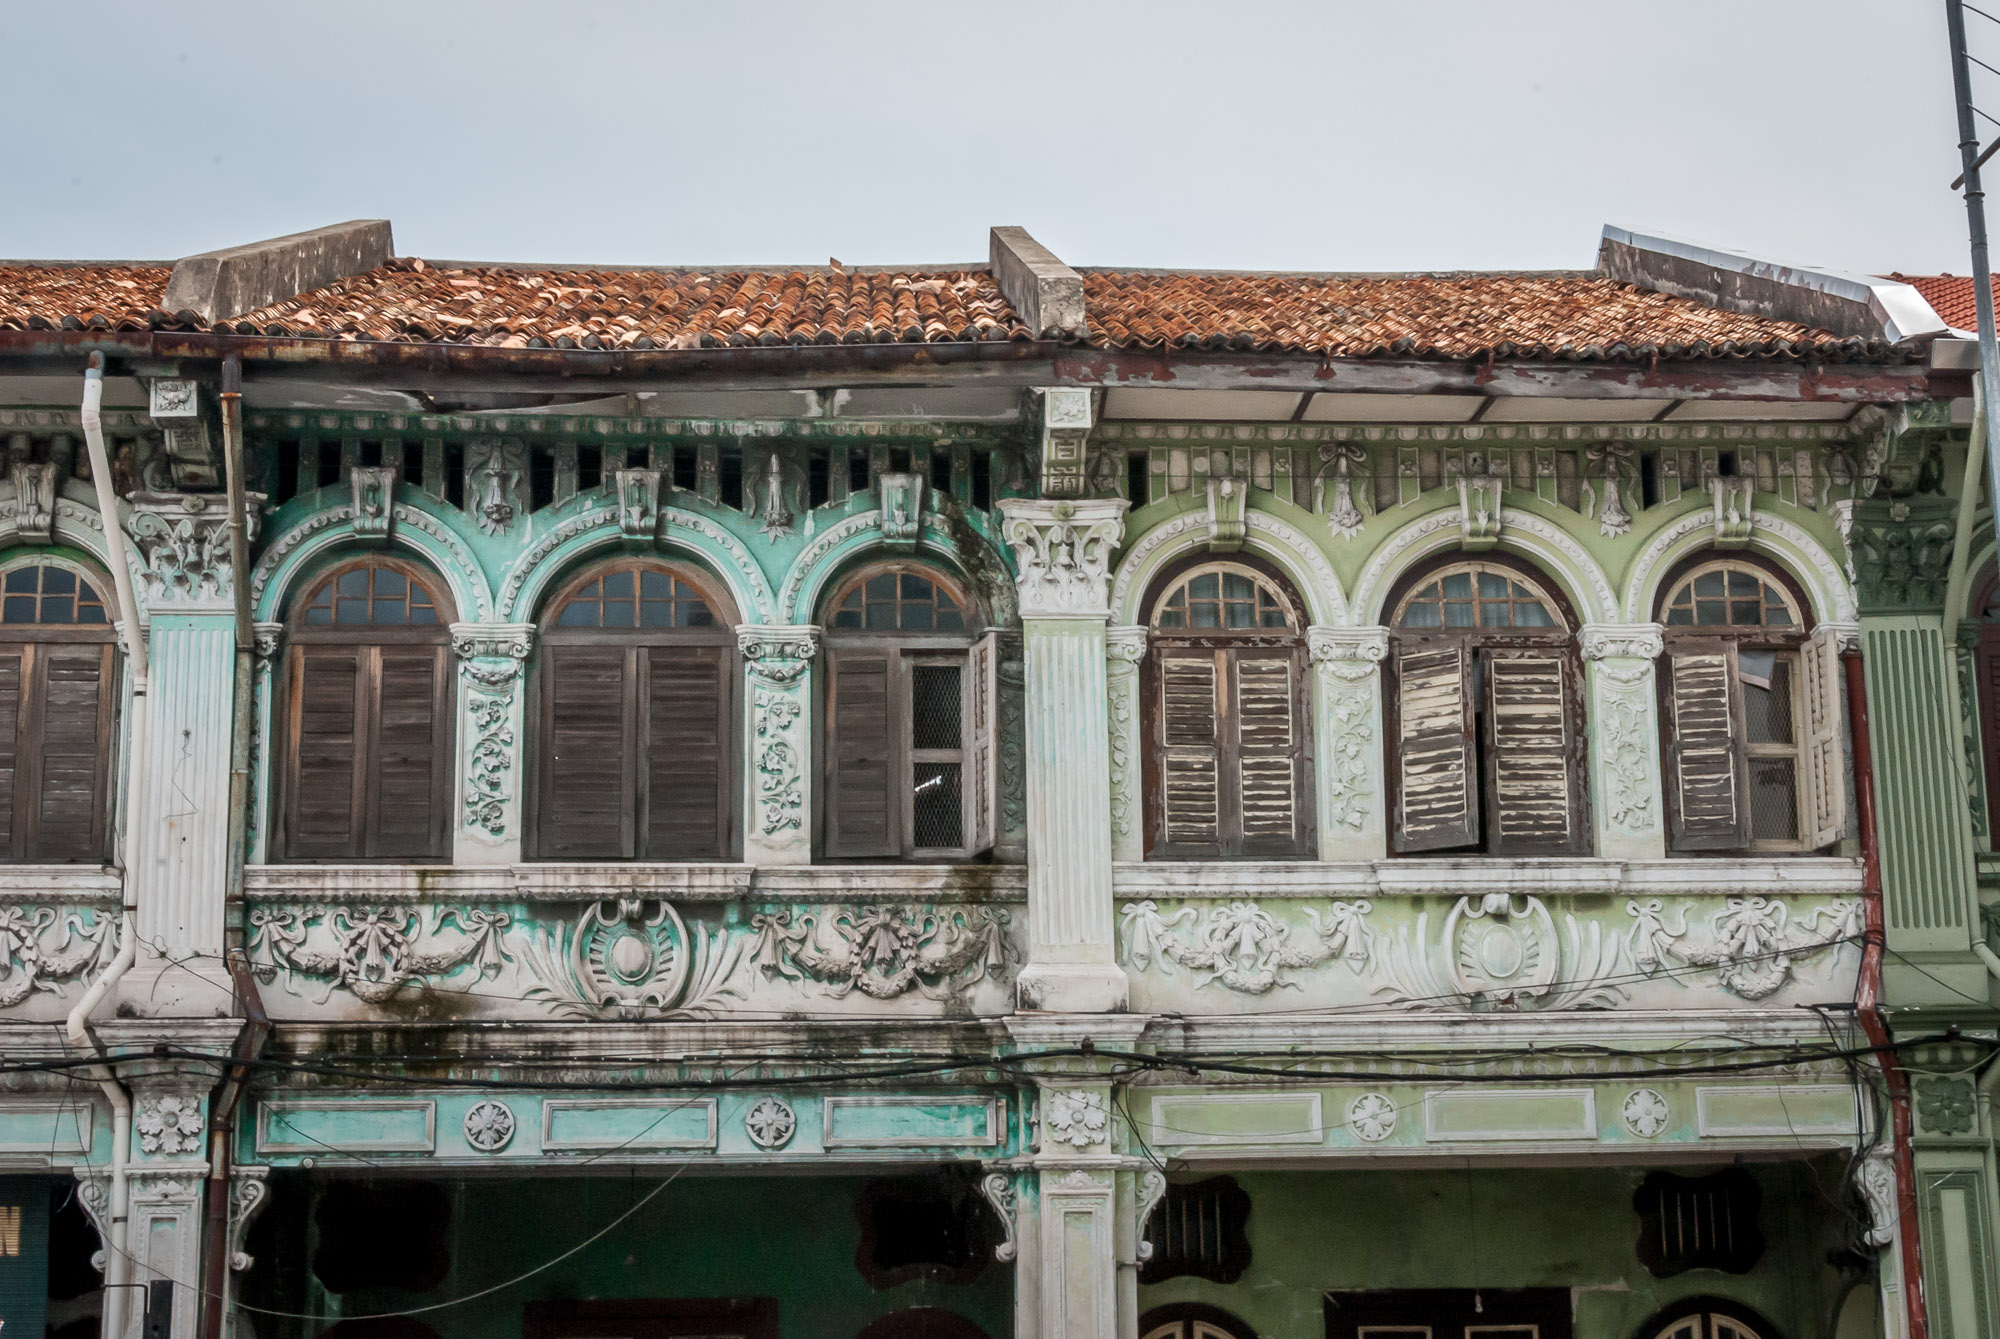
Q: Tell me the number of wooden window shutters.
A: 14